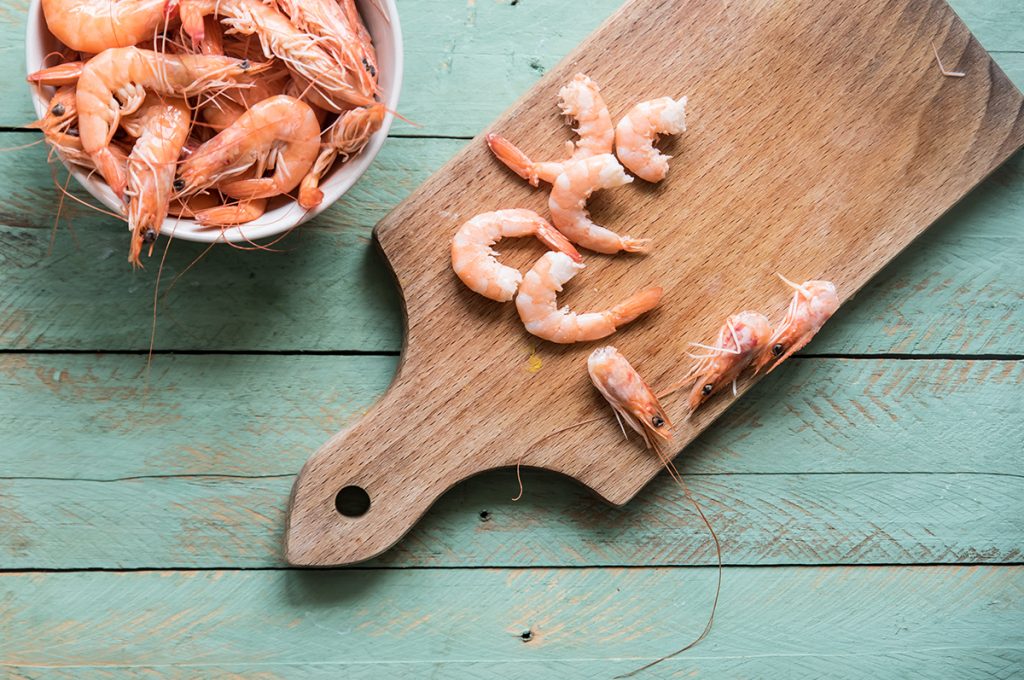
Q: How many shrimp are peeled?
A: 5